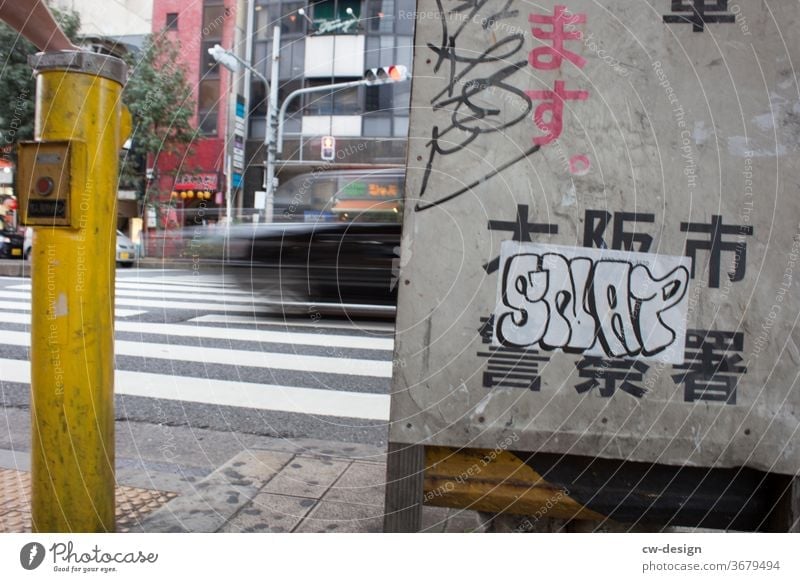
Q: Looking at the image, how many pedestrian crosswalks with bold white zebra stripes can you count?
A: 1